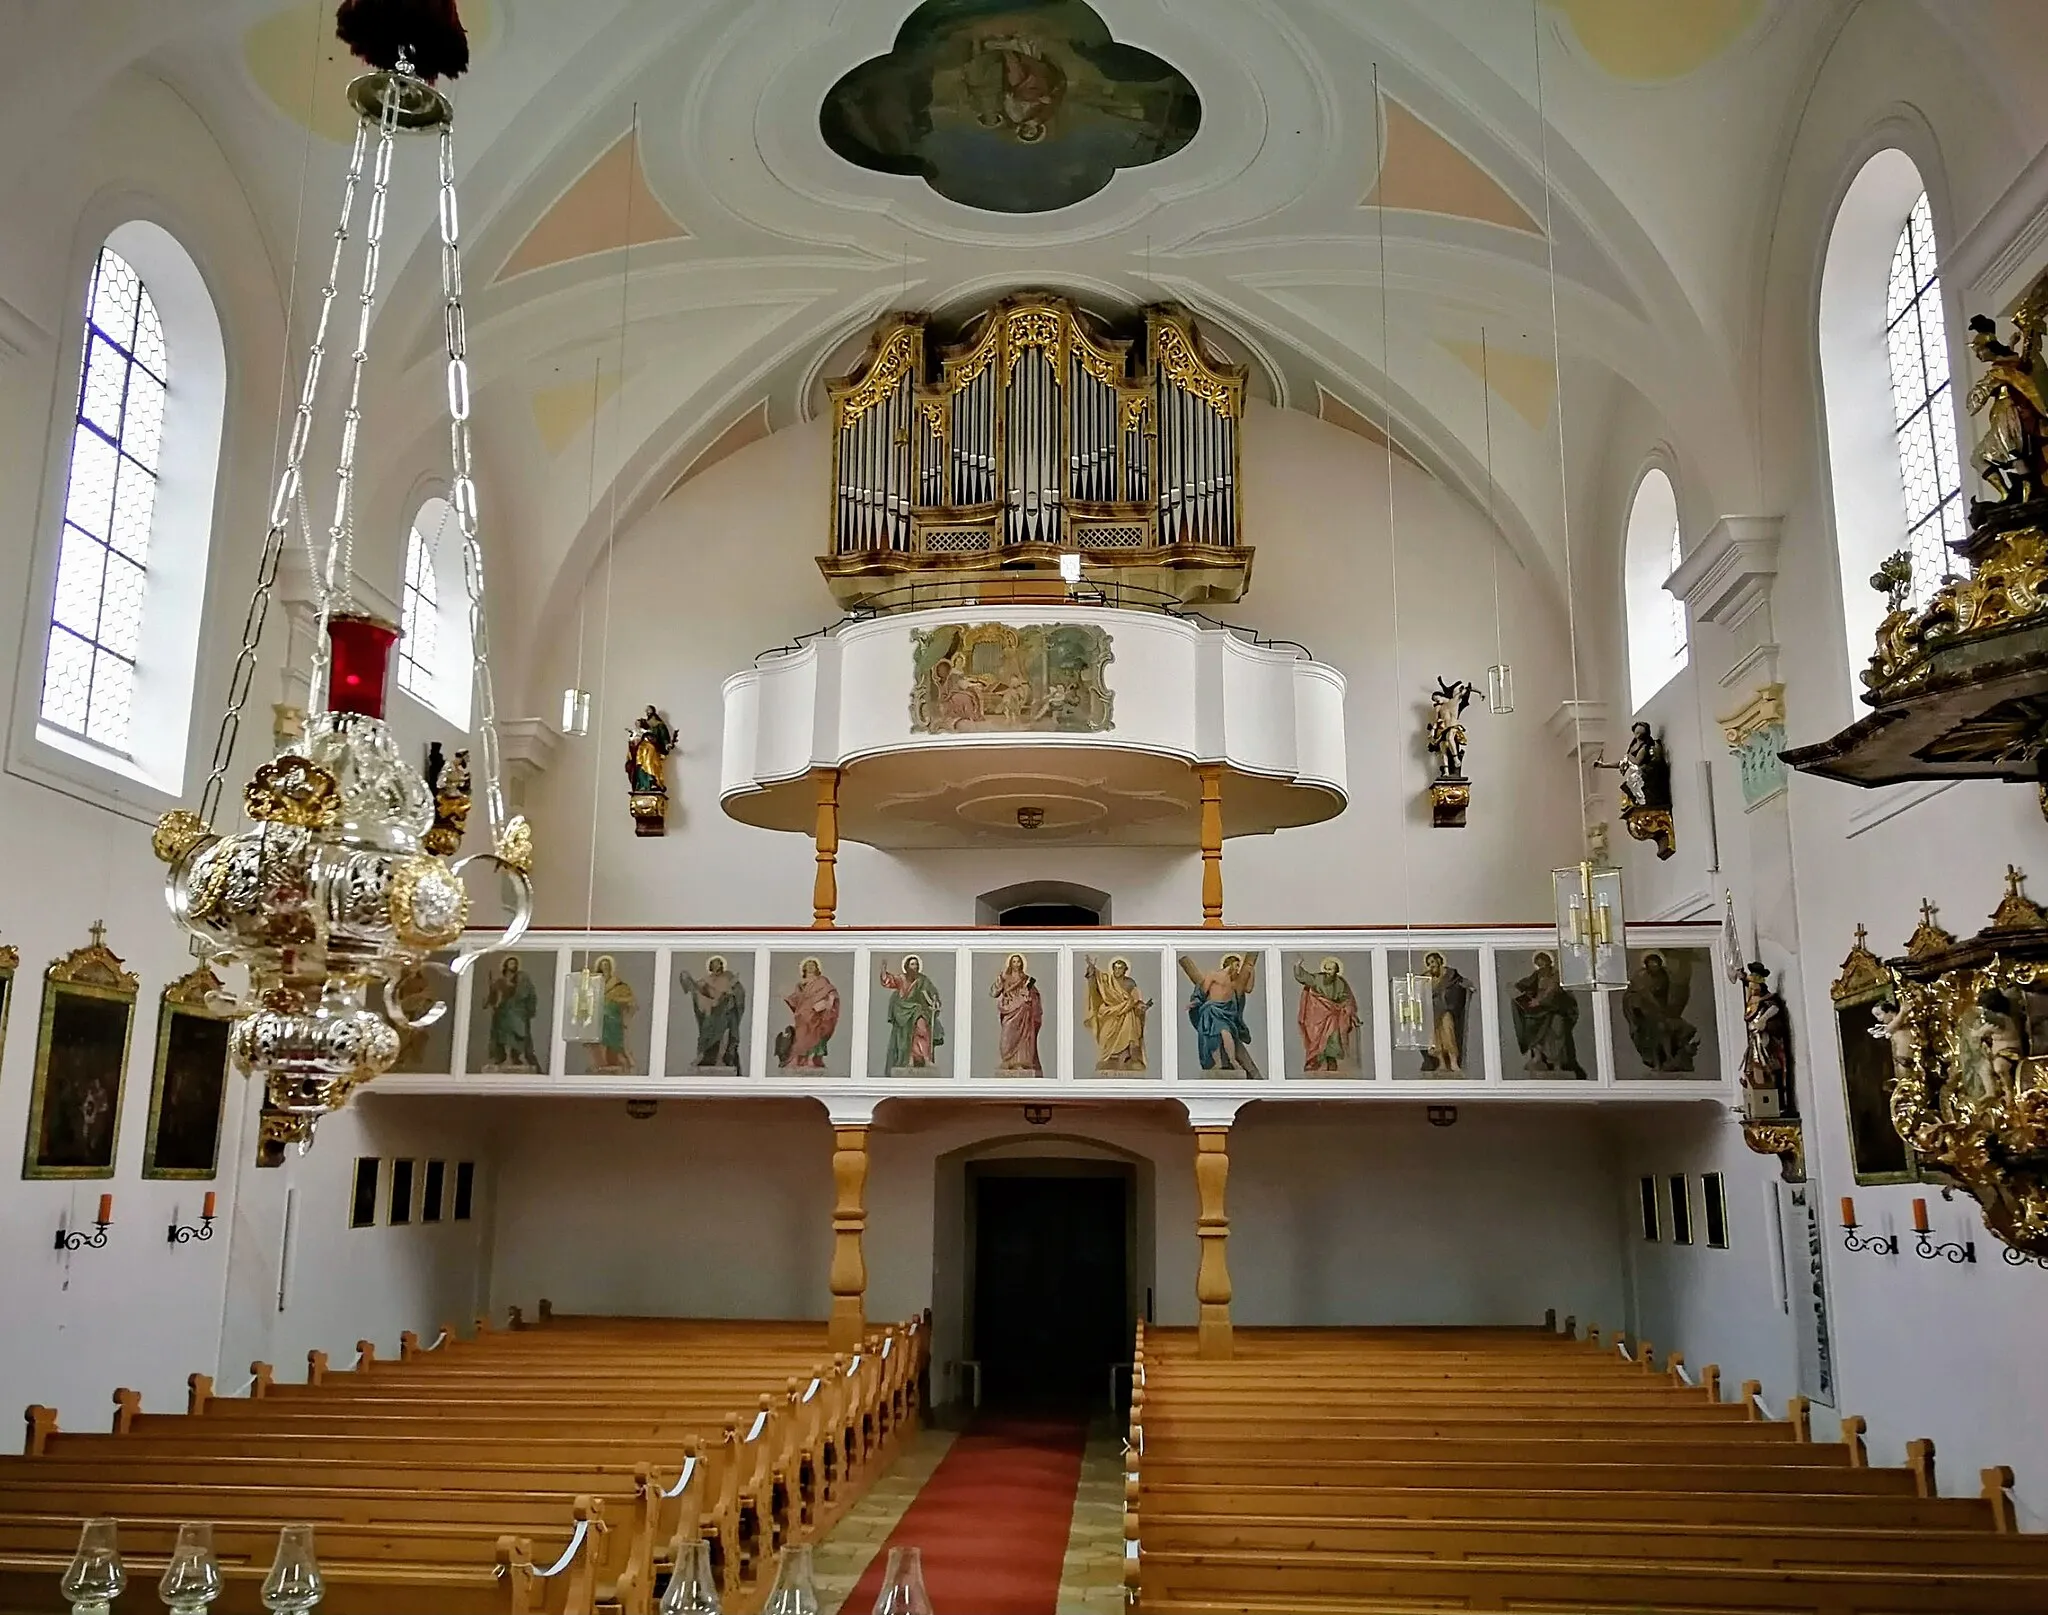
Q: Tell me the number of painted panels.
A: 13